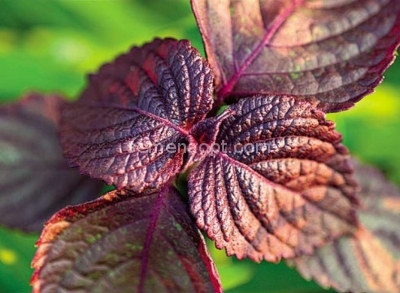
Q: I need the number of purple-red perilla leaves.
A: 6